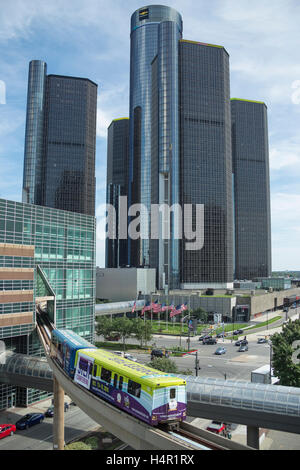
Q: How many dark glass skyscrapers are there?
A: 5